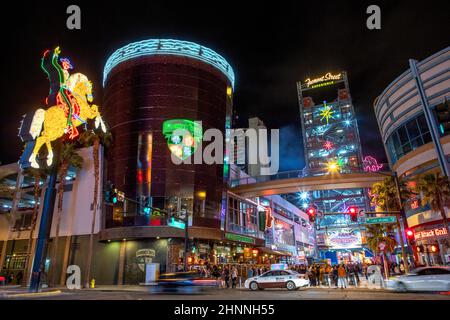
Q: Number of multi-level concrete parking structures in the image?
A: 1